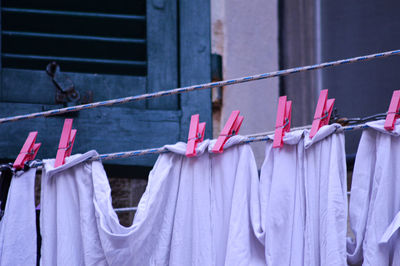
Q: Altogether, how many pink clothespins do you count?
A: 7